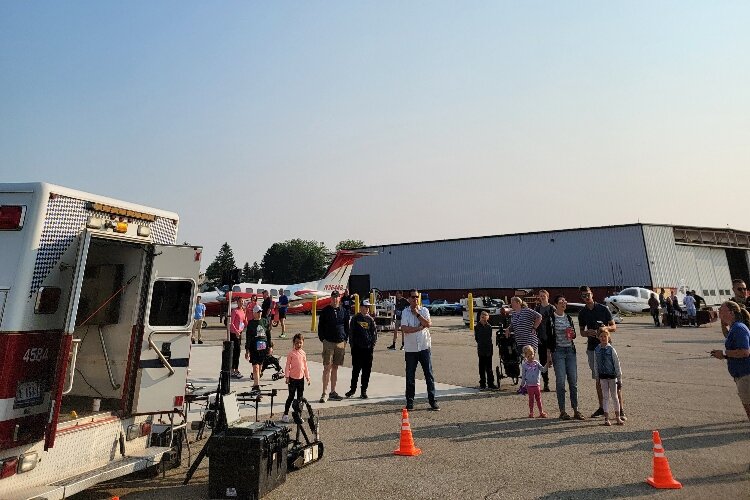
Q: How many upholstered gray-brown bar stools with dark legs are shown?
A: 0